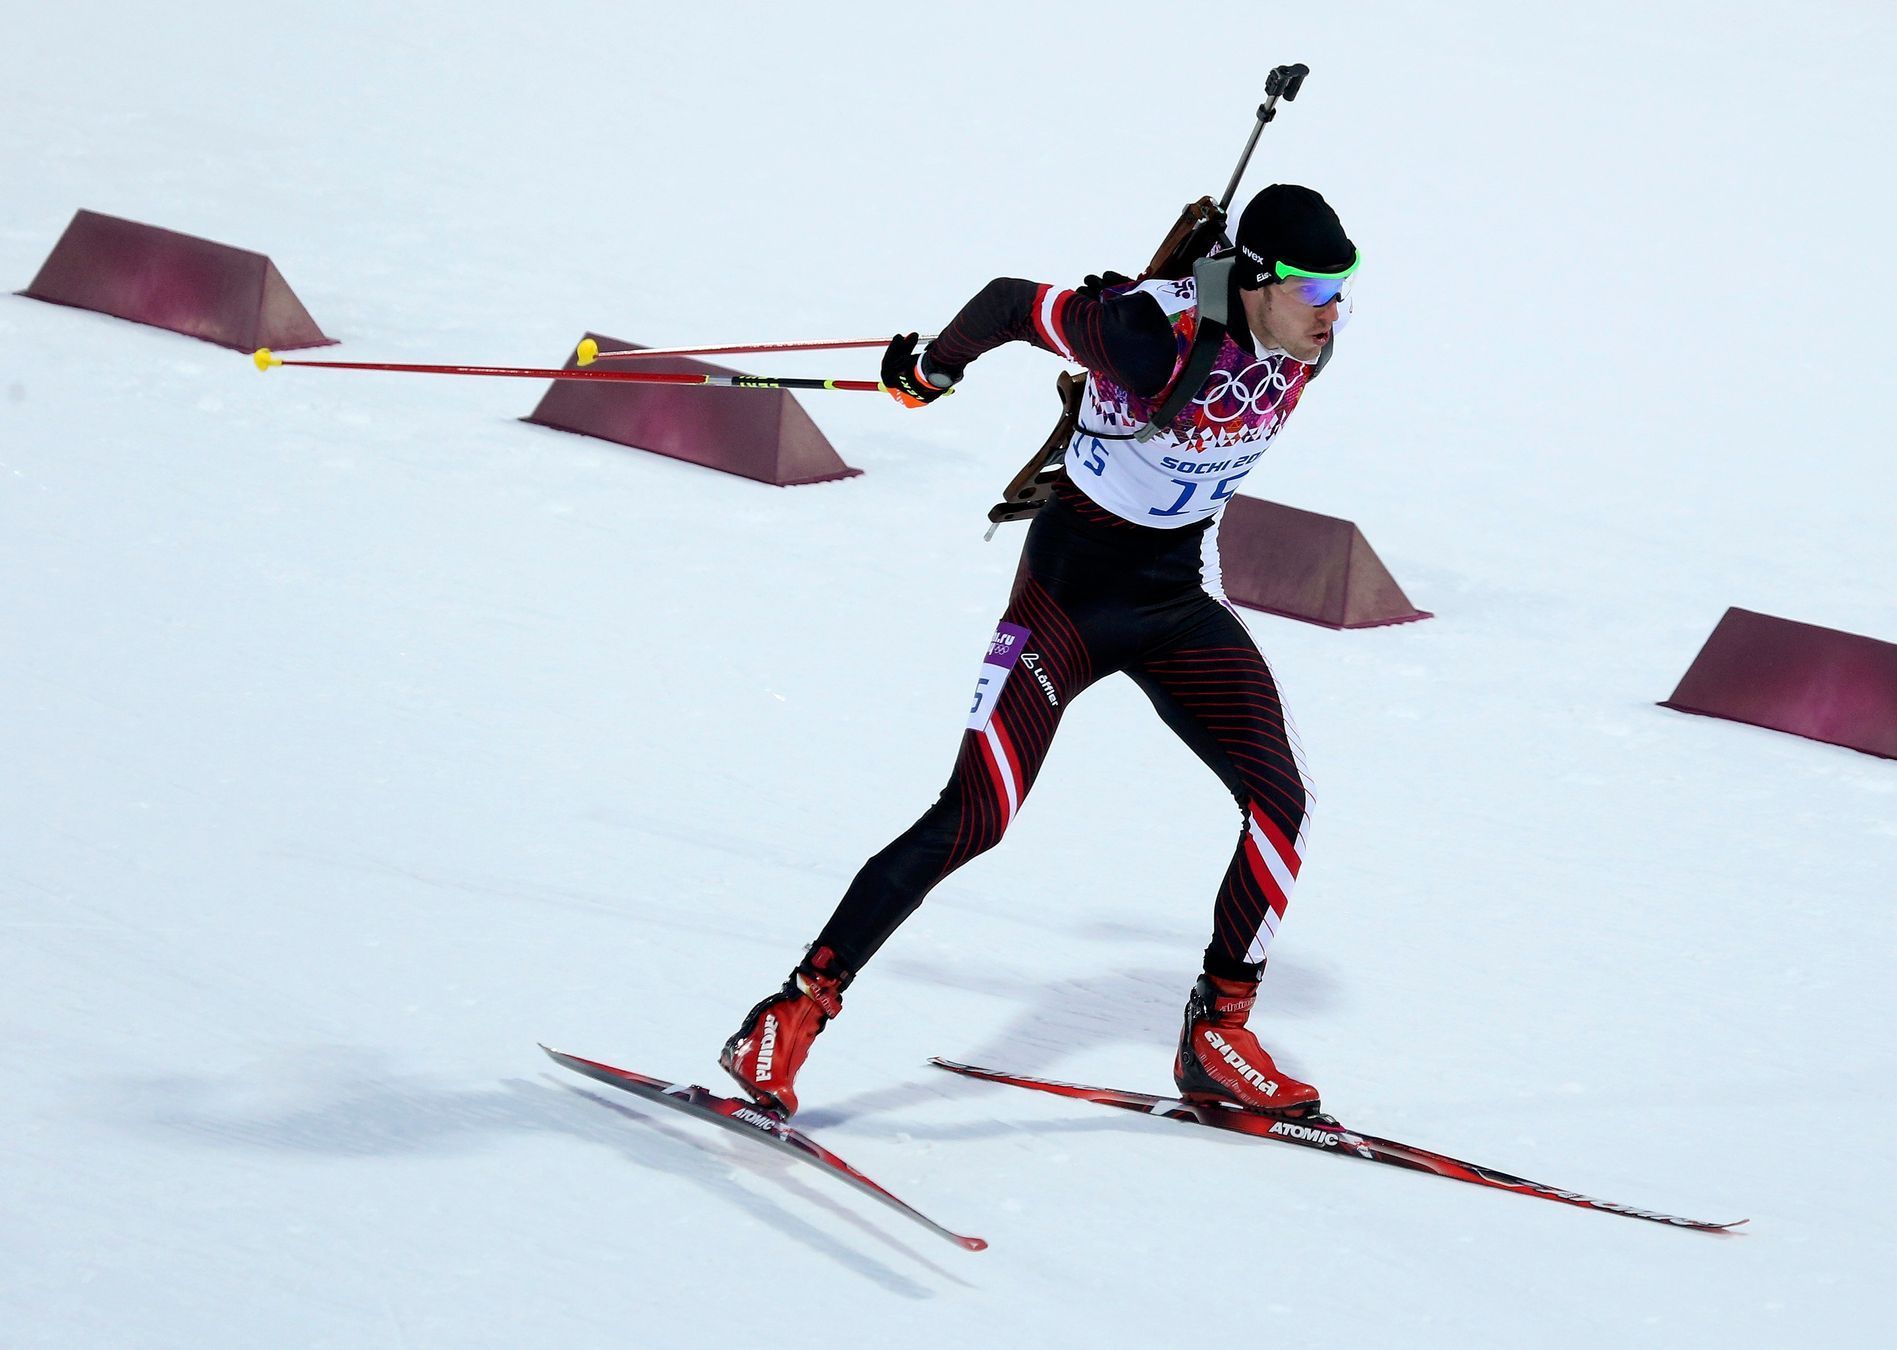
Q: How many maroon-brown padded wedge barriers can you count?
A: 4